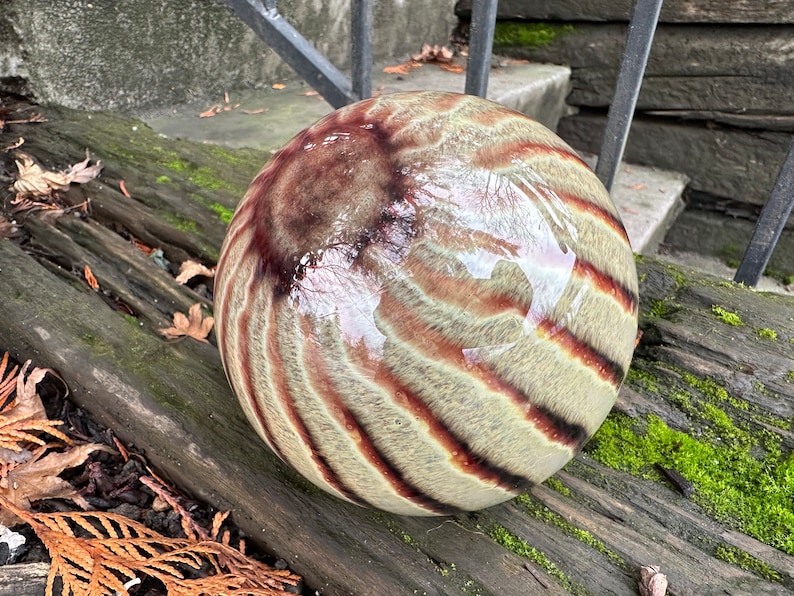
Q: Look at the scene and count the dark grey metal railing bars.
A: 5